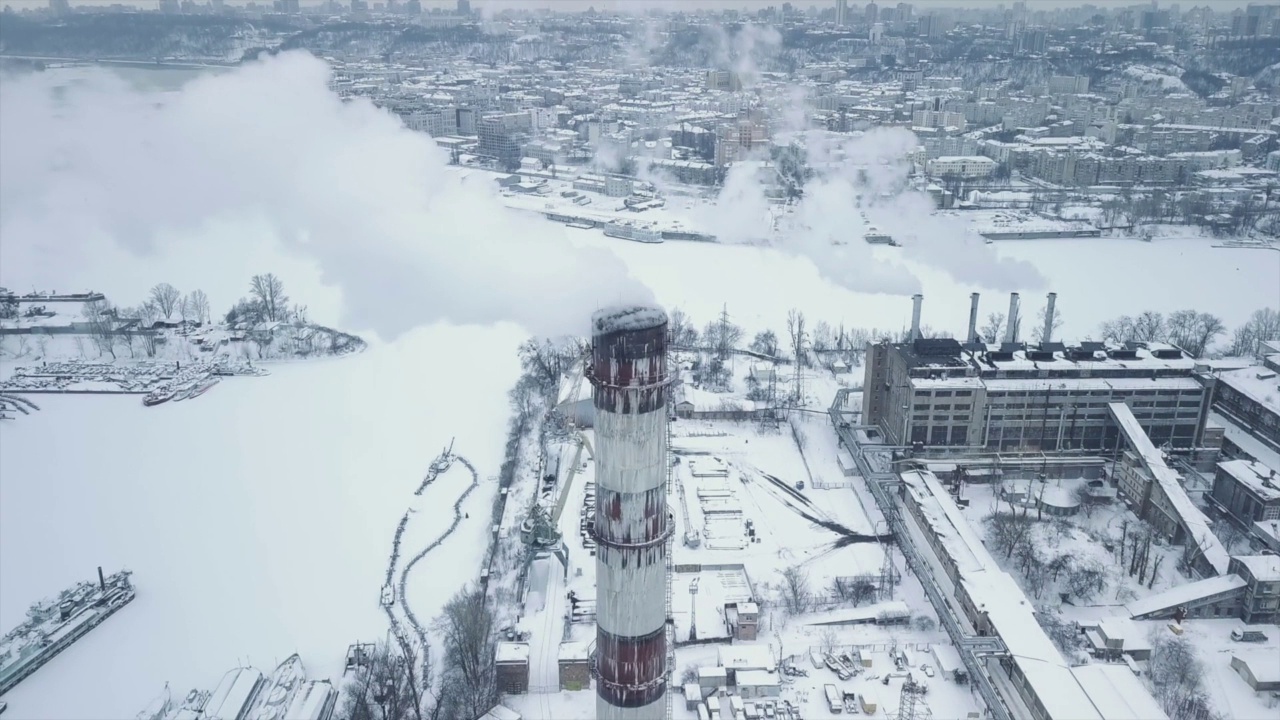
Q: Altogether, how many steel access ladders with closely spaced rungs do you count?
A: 1